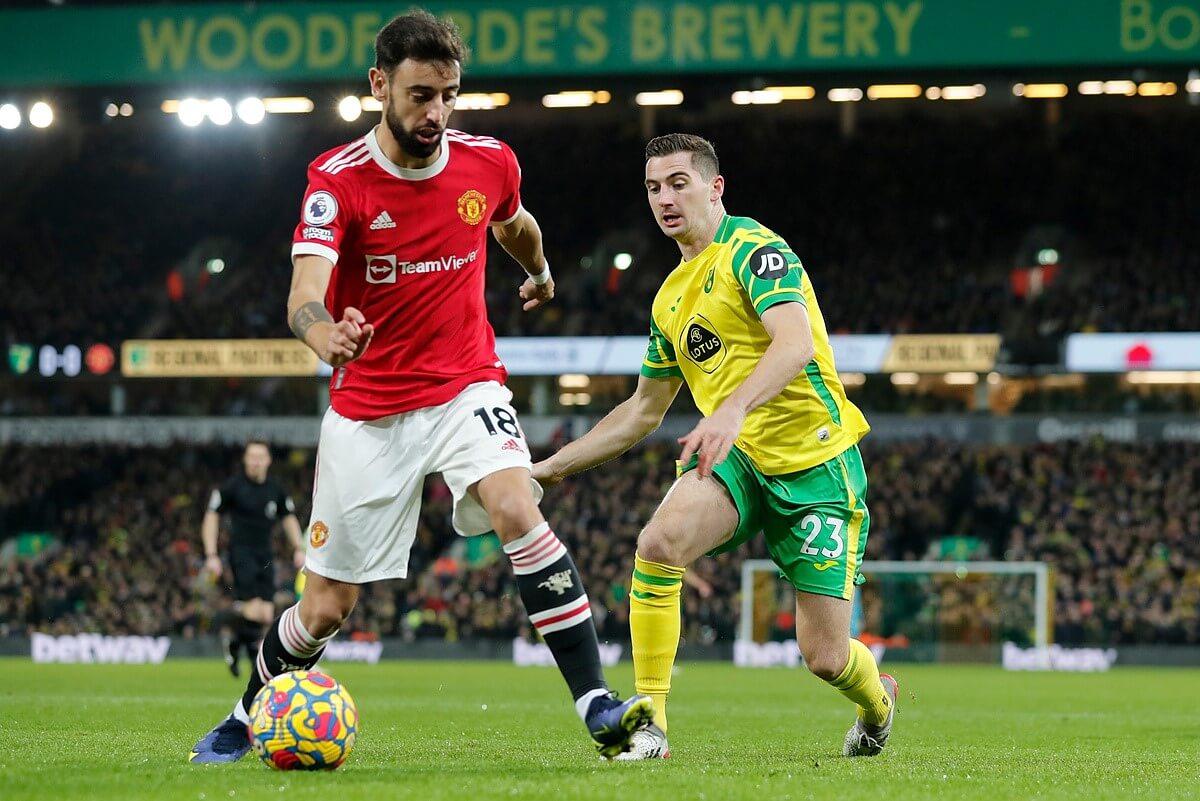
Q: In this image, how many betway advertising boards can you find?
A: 5